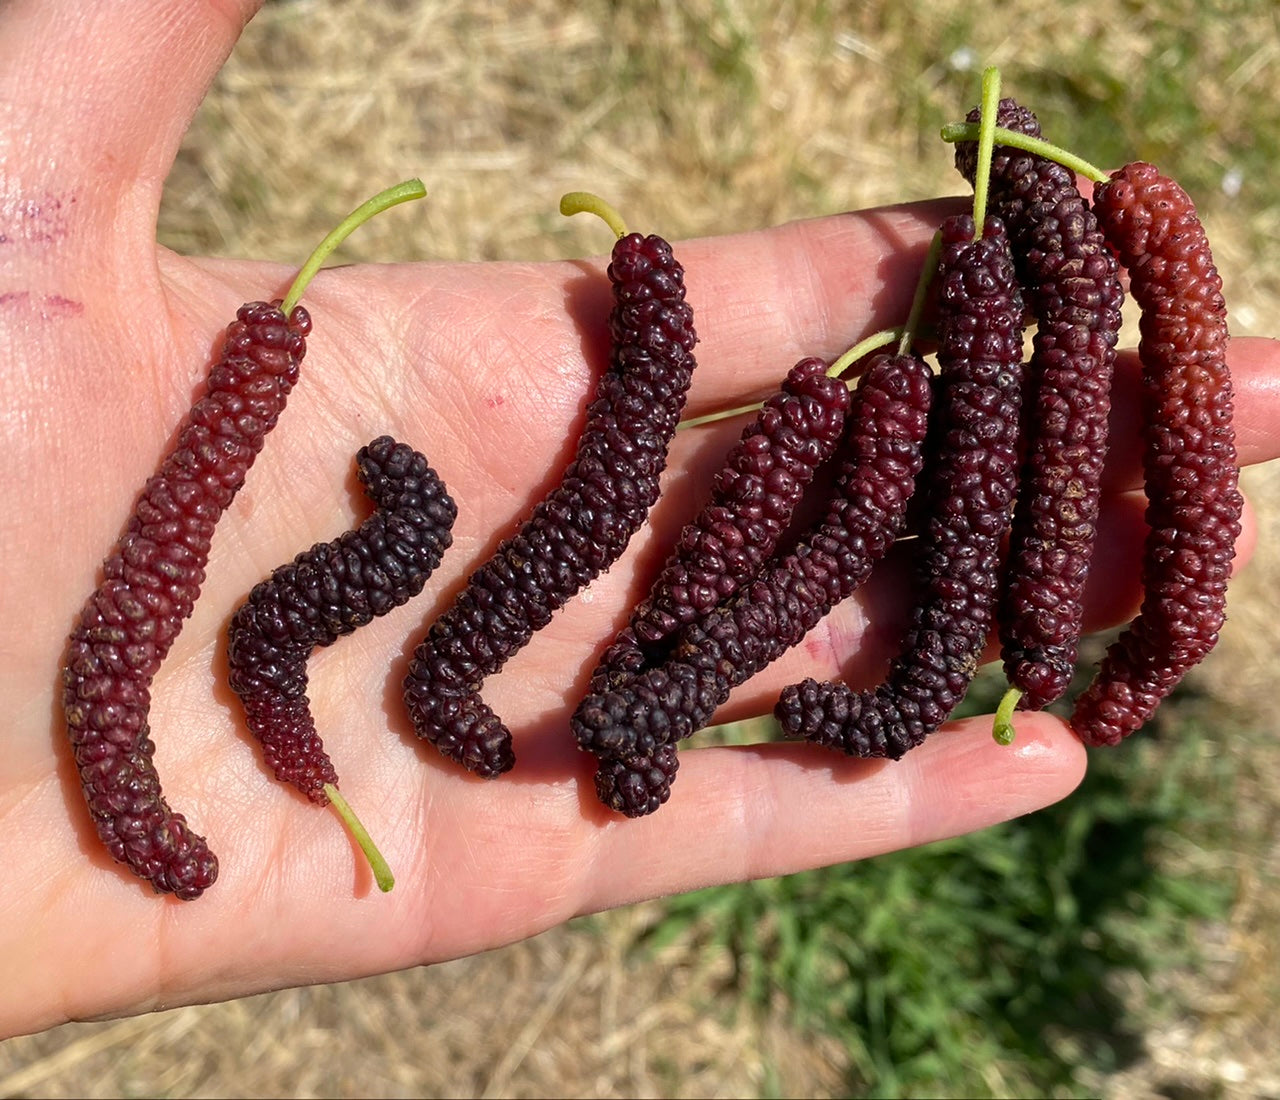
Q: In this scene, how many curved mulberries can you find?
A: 8